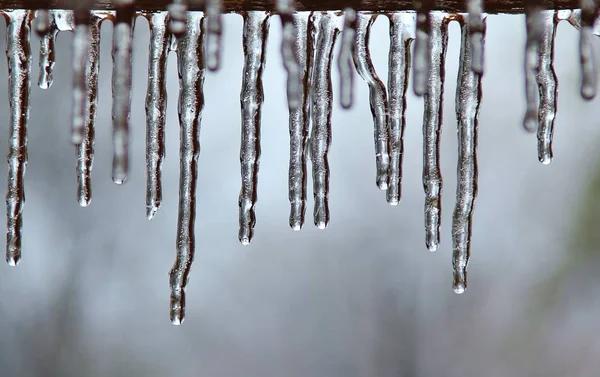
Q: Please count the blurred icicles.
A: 11